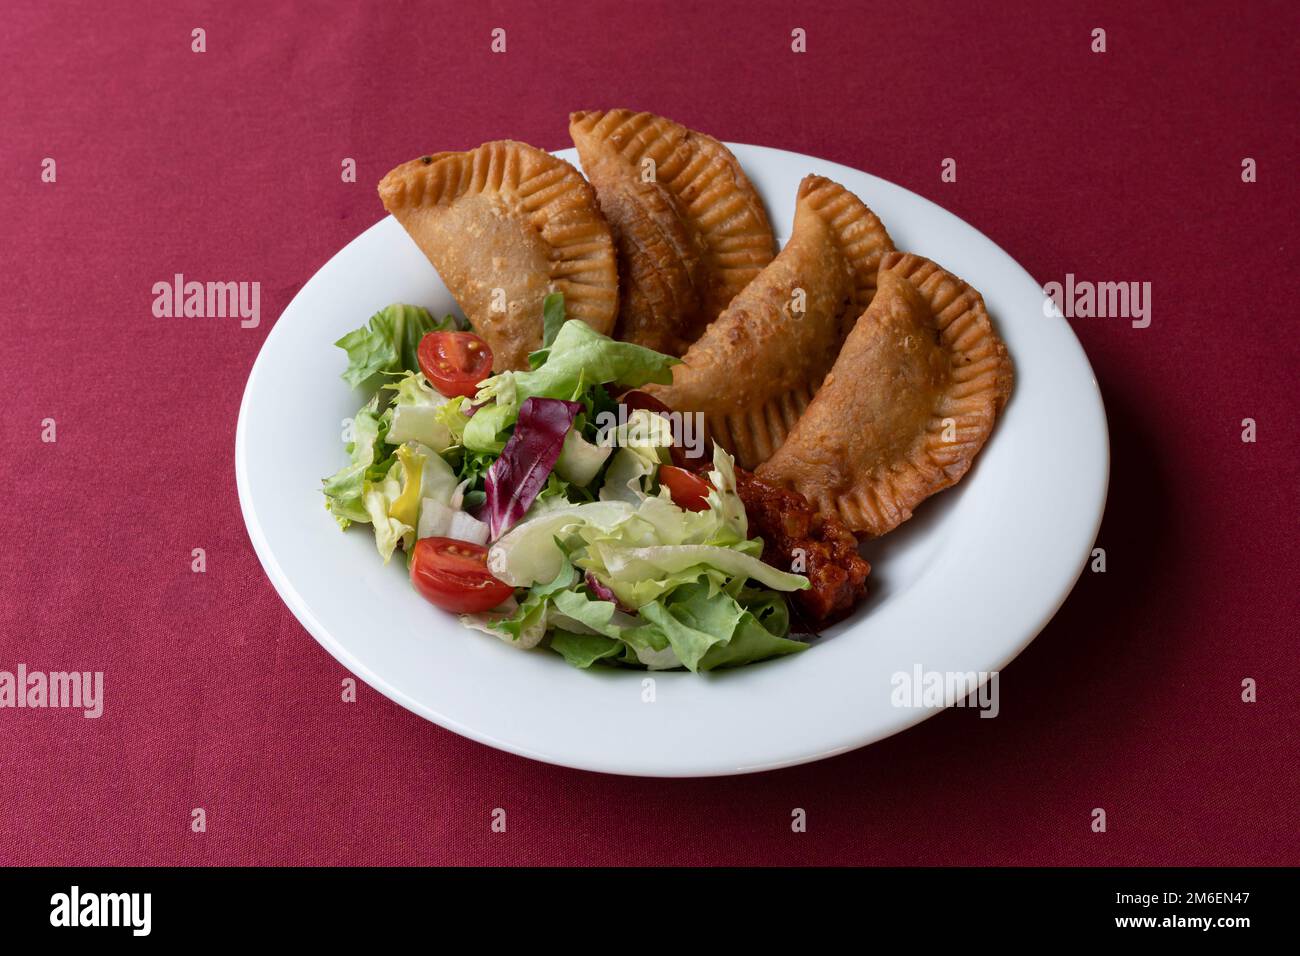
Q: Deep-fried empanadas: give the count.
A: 4